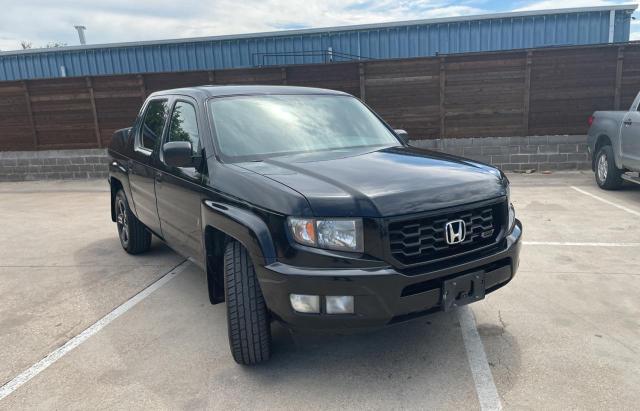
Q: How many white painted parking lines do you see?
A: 4